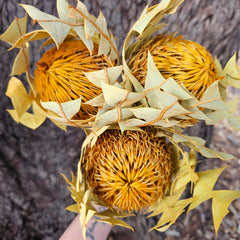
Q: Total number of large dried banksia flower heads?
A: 3